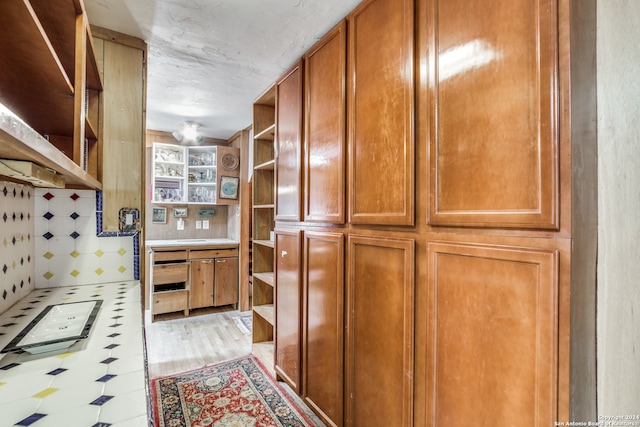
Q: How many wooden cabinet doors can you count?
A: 10